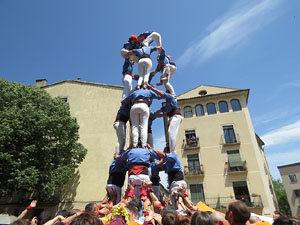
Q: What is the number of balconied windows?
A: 6